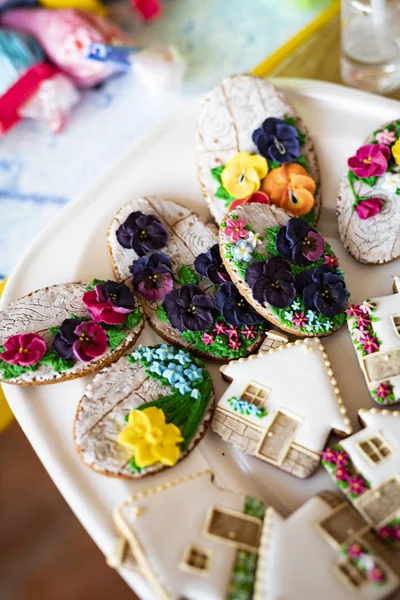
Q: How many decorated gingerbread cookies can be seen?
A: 11